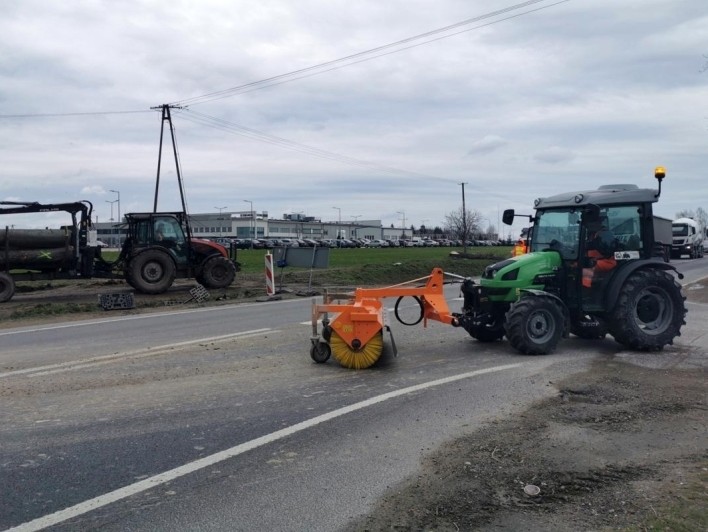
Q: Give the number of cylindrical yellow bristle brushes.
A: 1